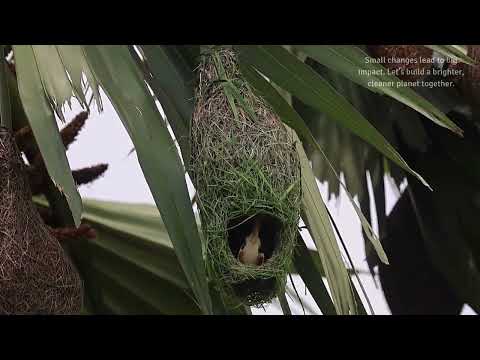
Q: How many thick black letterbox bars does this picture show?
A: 2